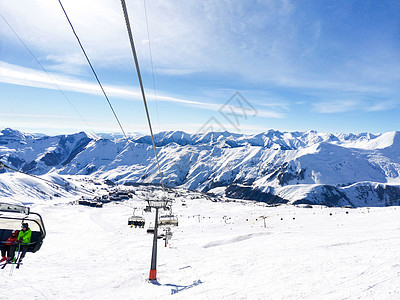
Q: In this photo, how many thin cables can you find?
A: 3